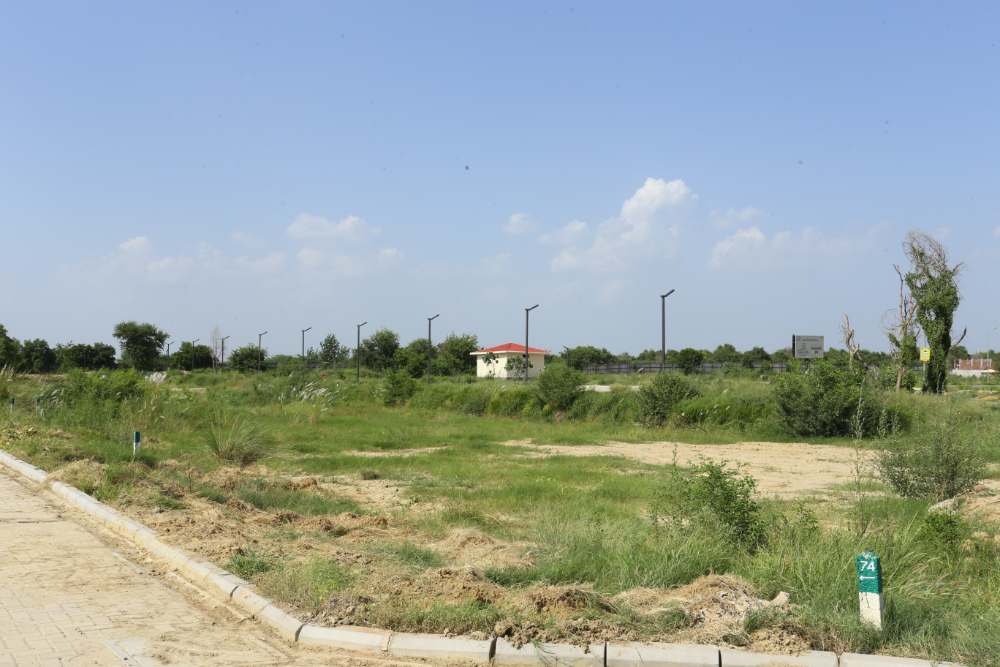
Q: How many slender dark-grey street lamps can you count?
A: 9